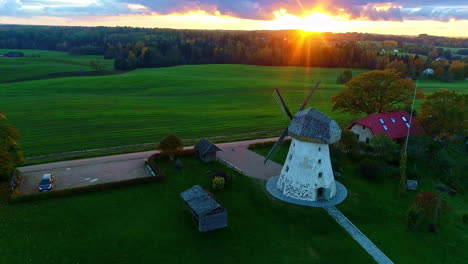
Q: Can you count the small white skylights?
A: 5